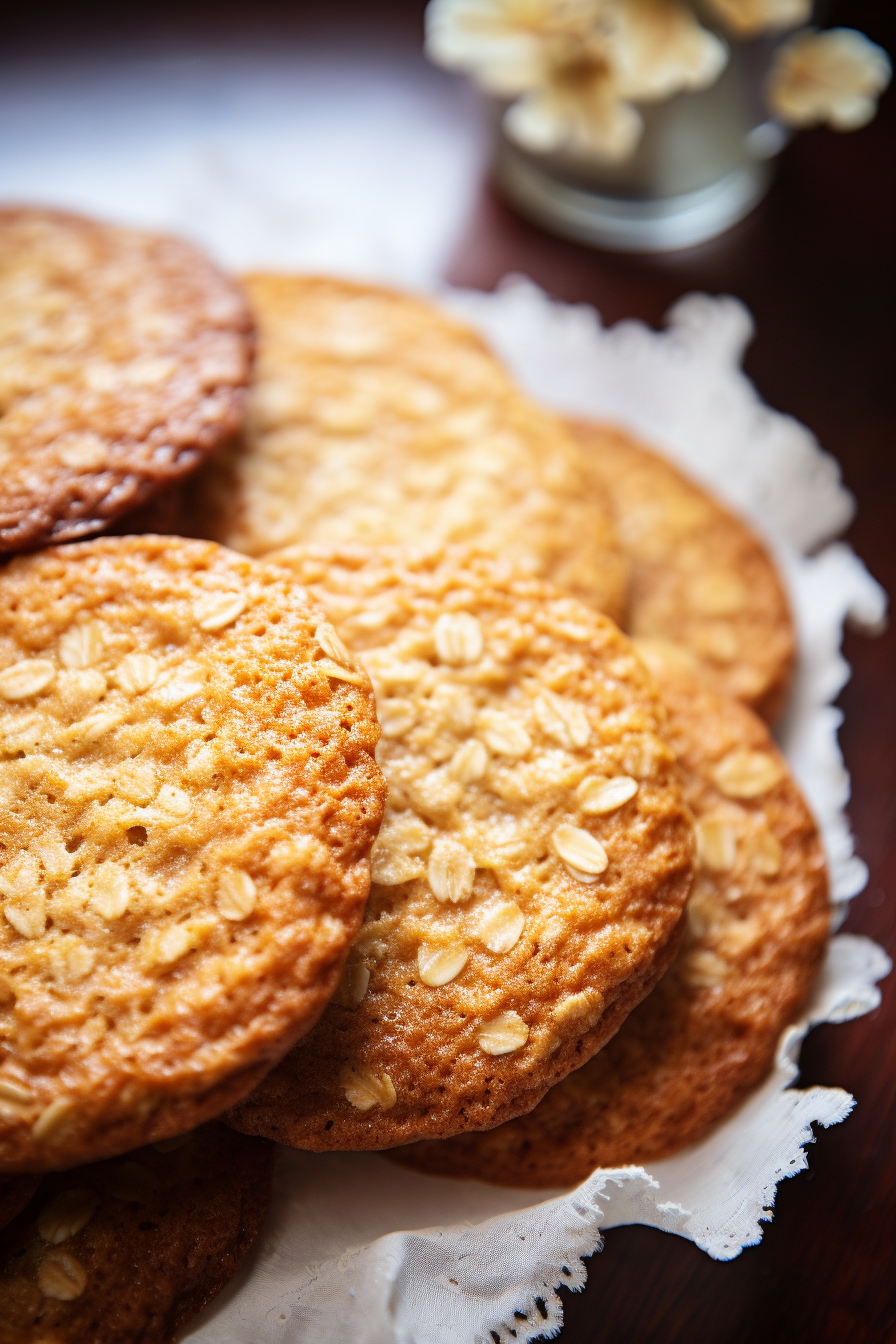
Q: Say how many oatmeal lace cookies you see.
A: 7